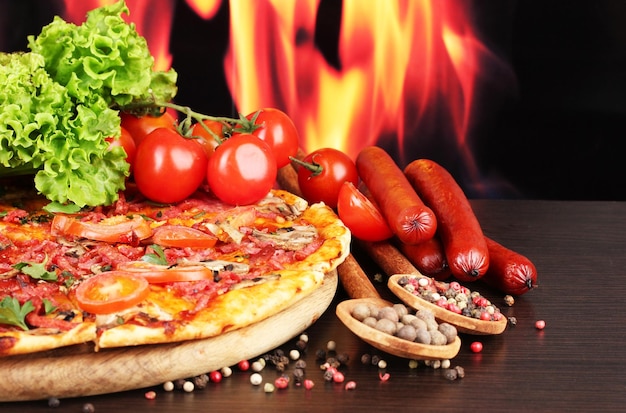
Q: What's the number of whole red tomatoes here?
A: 7